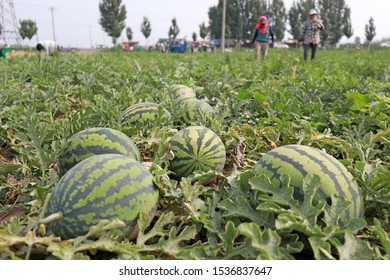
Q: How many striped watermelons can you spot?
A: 7